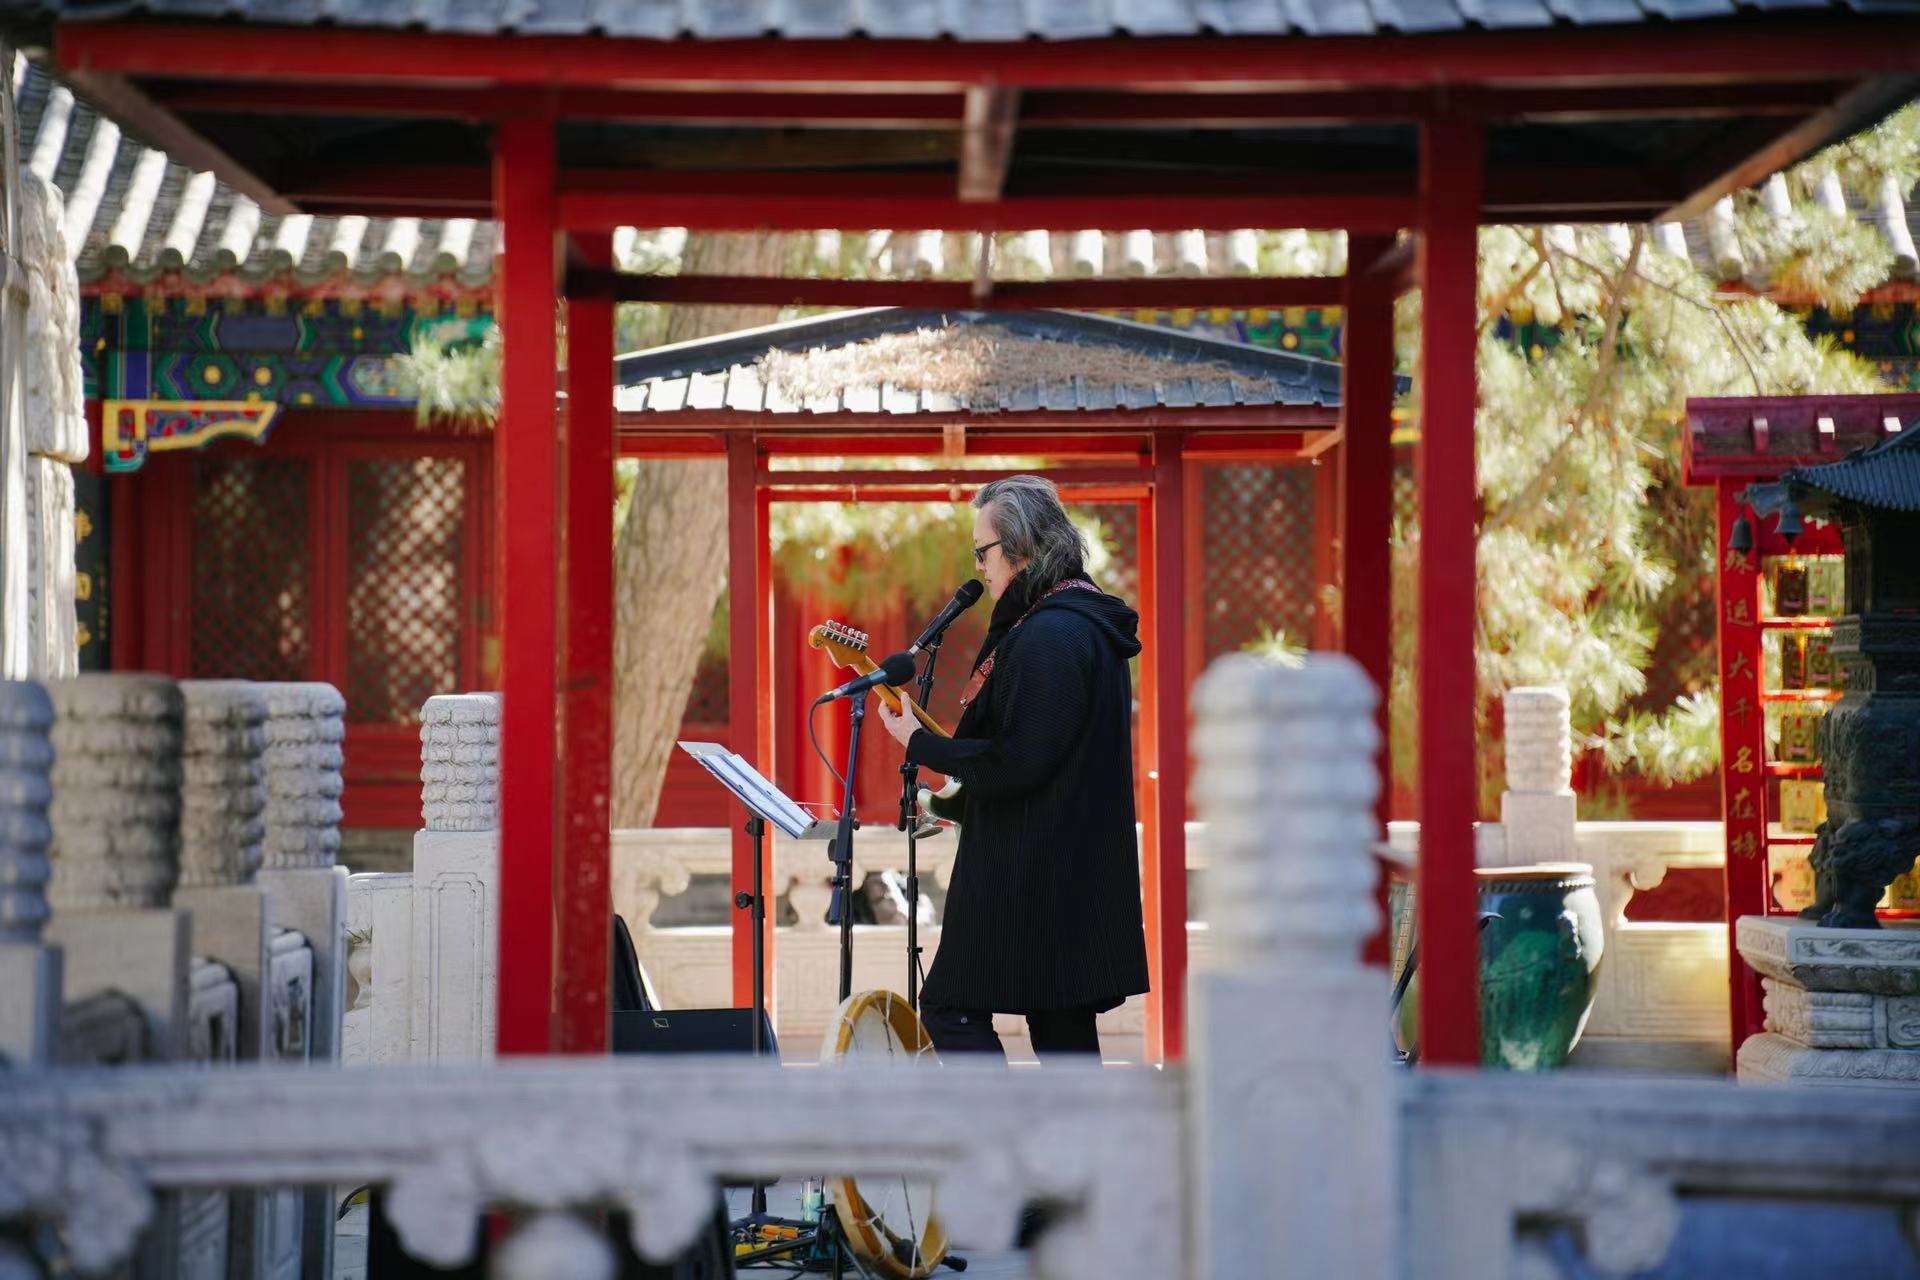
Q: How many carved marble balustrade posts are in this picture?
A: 7